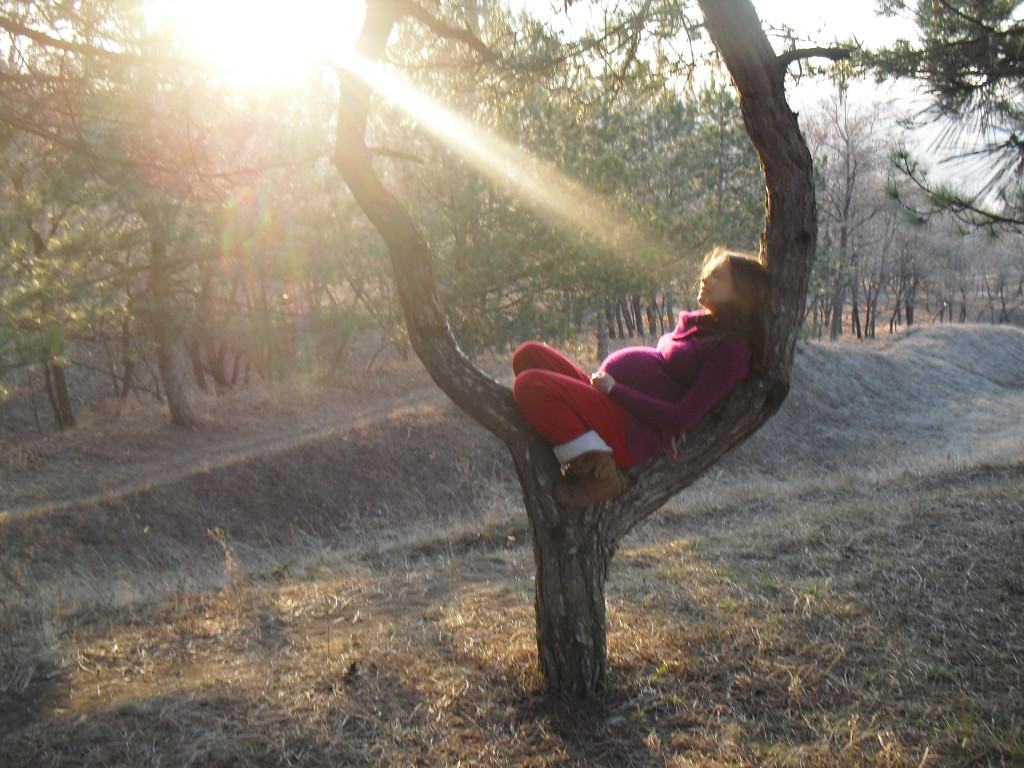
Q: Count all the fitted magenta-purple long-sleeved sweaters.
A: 1